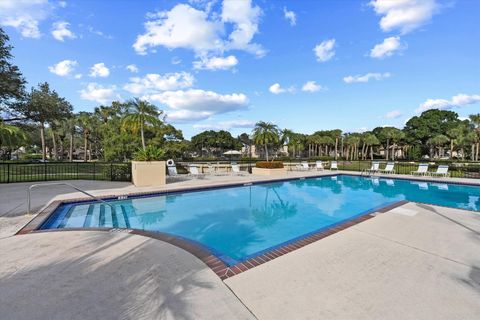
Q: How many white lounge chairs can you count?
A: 10